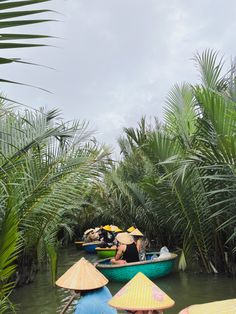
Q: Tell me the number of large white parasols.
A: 0